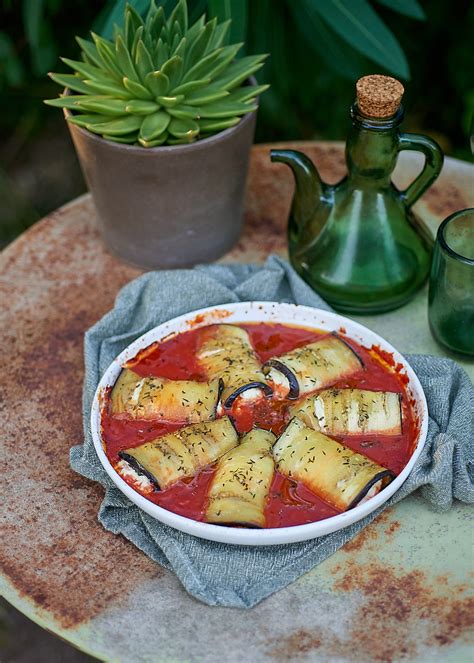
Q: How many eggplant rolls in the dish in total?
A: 7